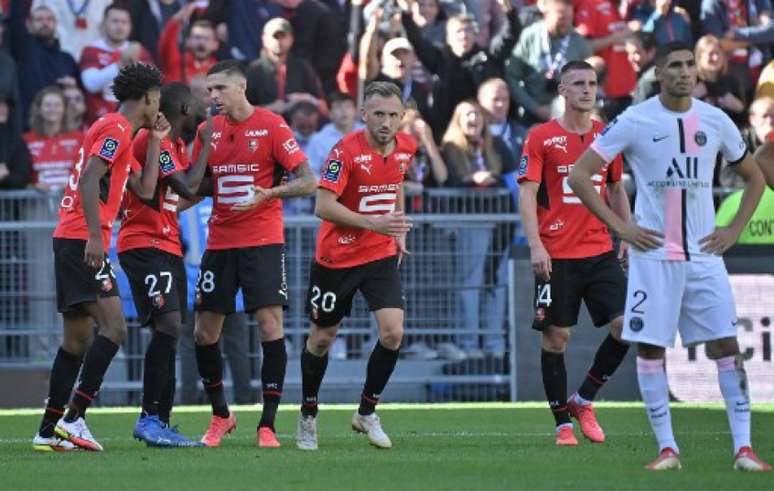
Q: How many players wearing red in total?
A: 5